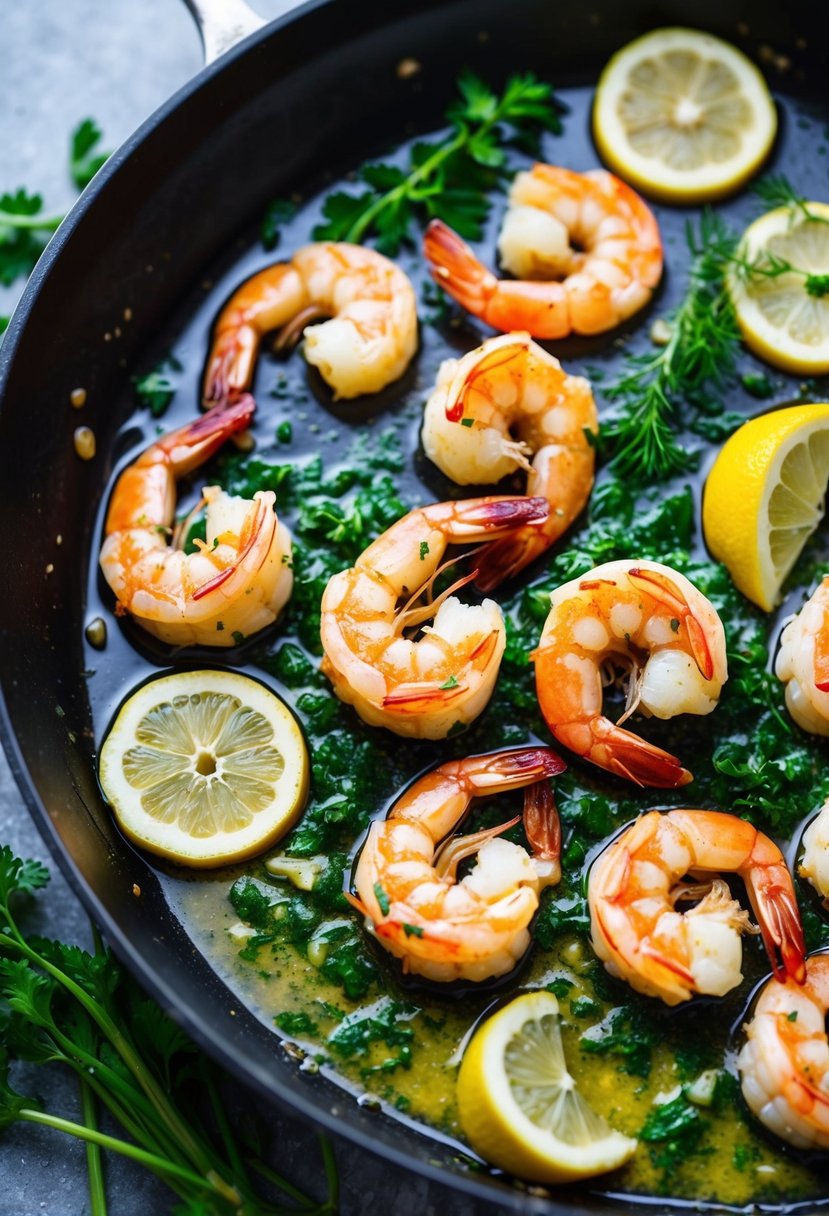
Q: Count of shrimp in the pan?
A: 11